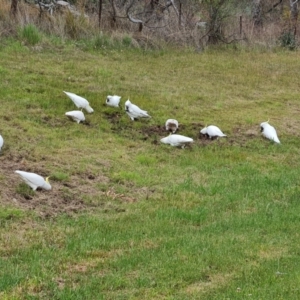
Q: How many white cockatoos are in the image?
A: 10